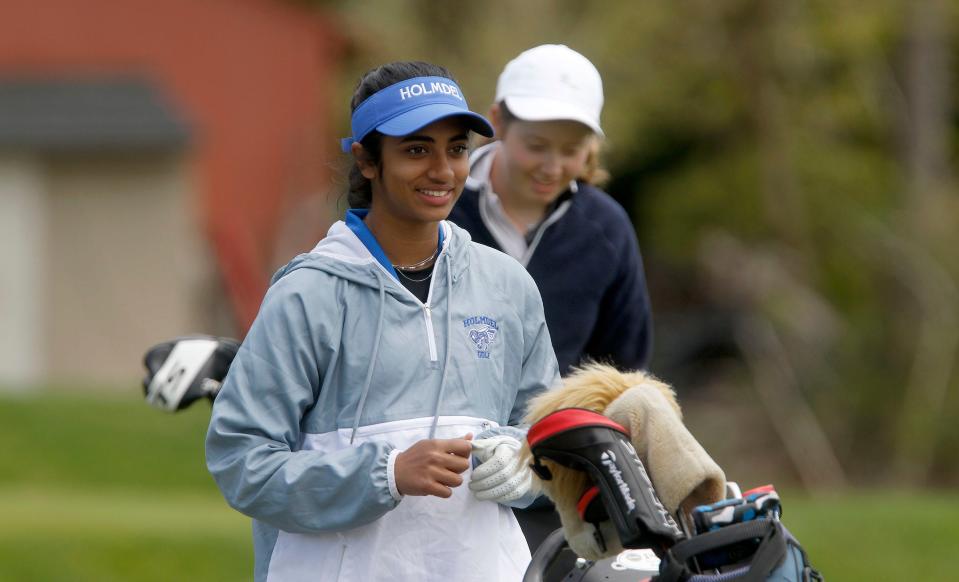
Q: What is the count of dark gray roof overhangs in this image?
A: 1